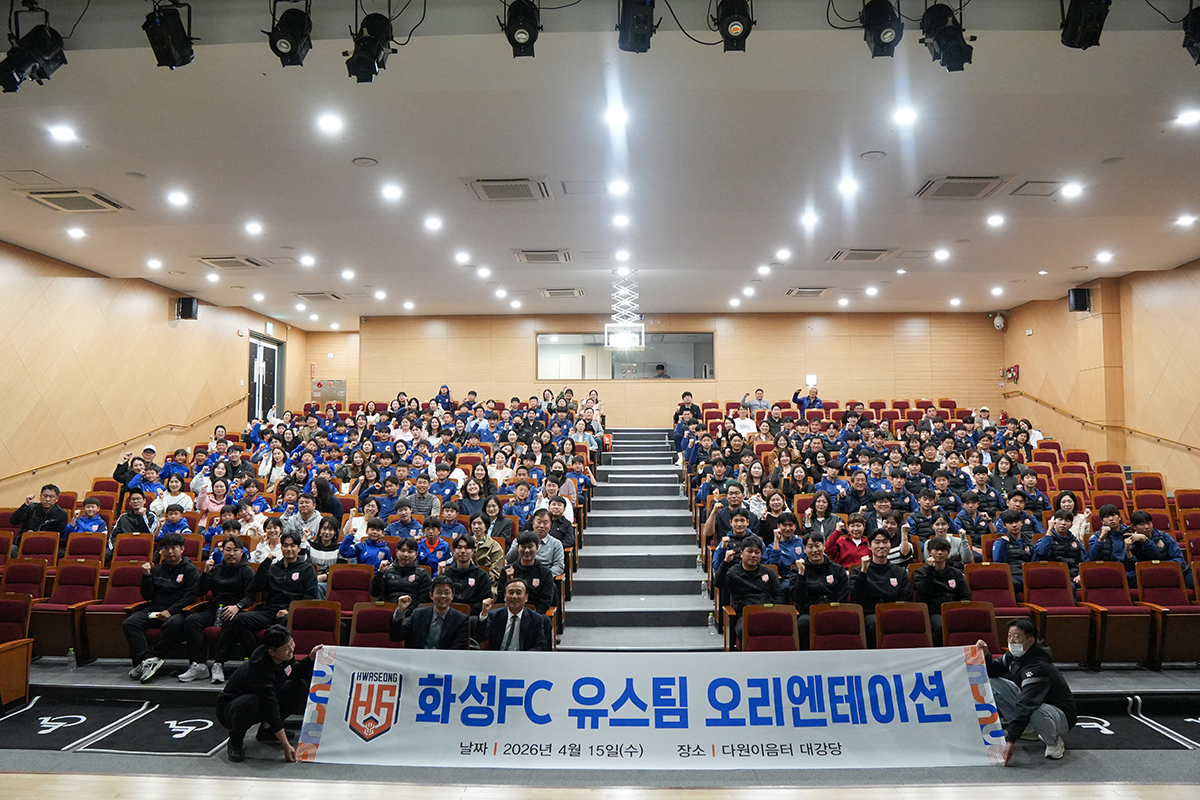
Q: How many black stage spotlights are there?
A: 11